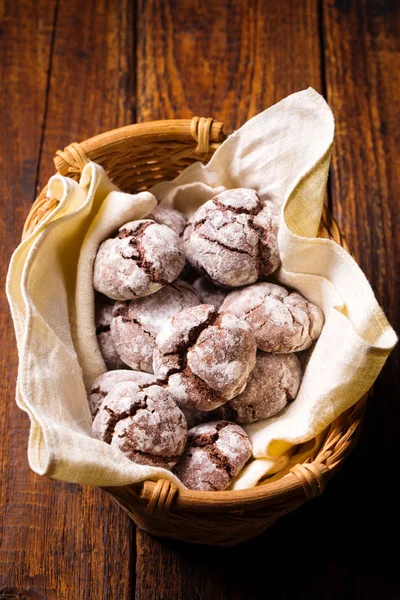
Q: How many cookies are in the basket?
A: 12